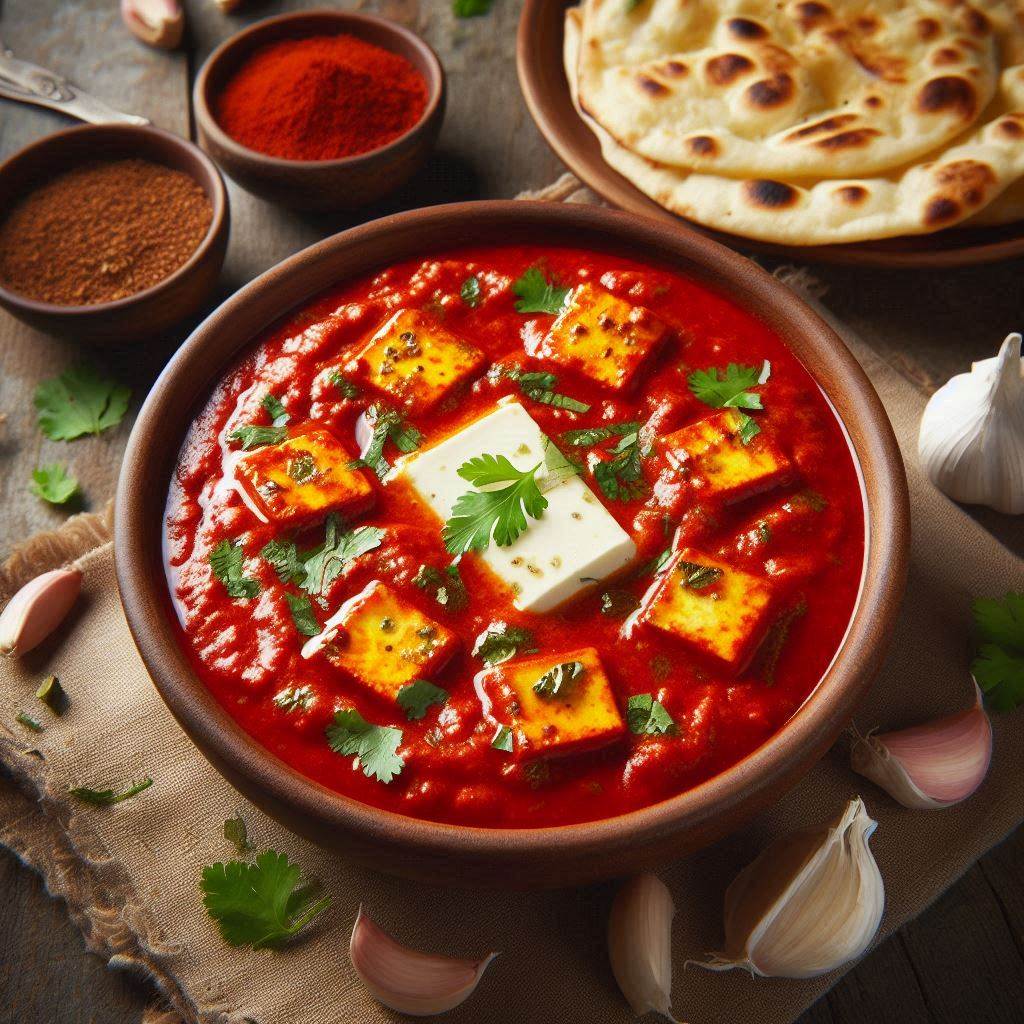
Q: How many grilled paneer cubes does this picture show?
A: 7